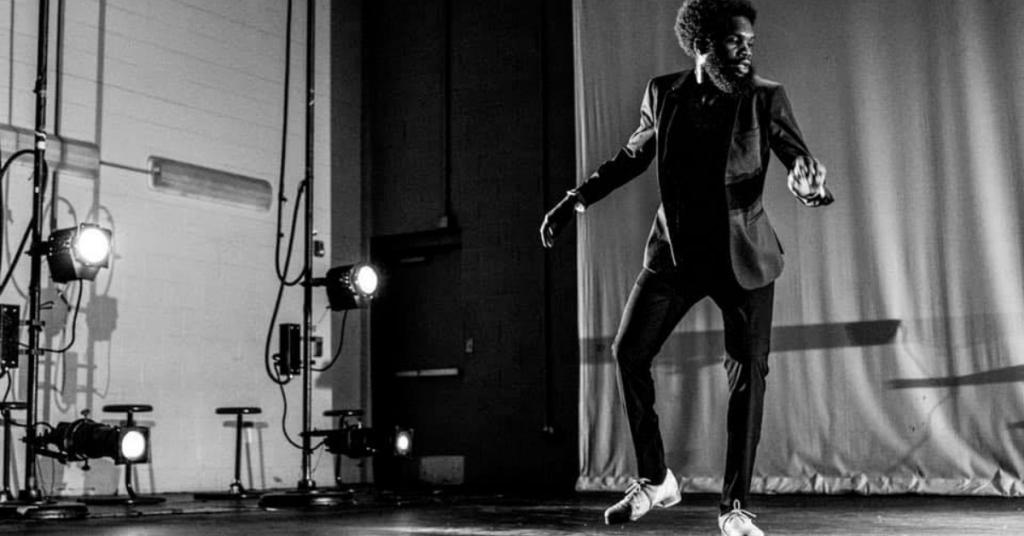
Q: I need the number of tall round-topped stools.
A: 4